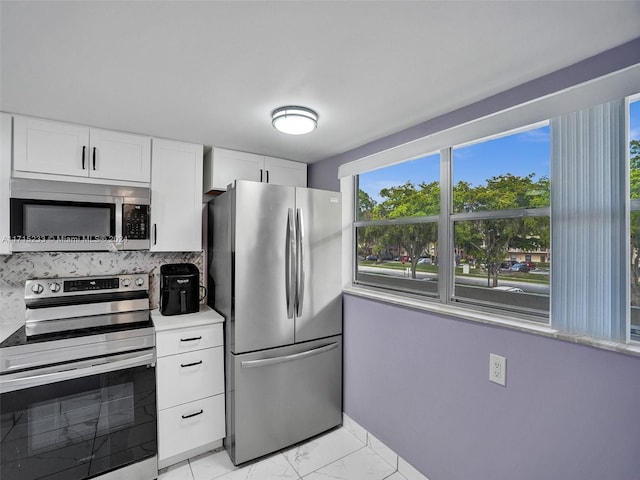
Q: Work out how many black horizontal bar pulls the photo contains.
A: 3